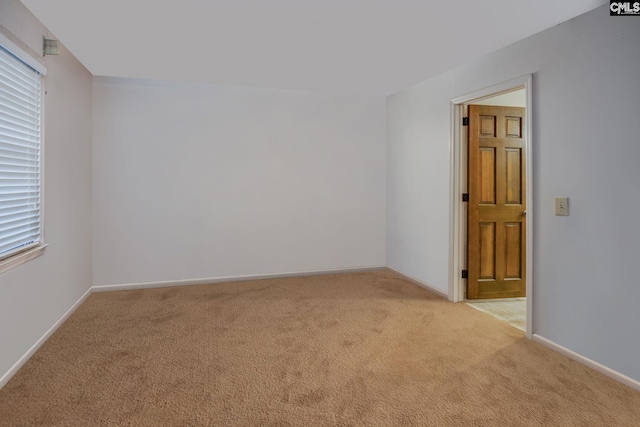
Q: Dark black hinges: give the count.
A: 3